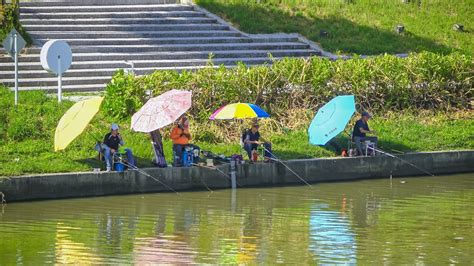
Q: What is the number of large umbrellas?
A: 4